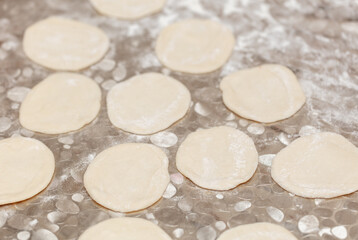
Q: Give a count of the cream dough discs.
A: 12